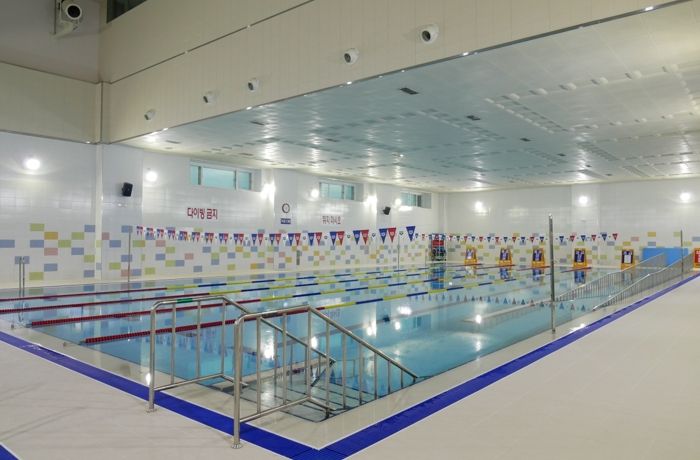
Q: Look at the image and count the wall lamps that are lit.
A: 9